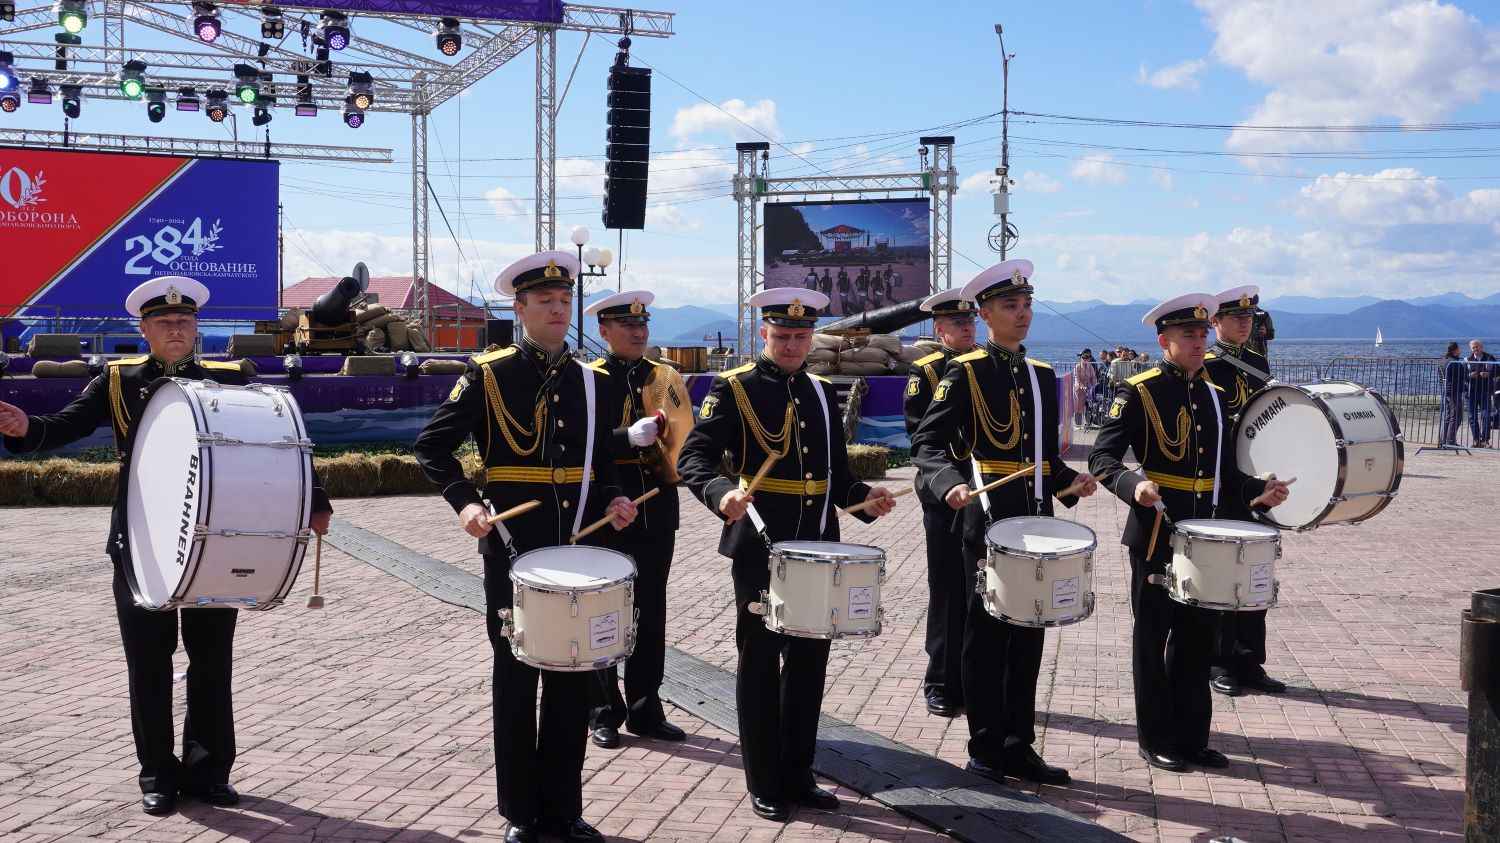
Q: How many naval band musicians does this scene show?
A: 8